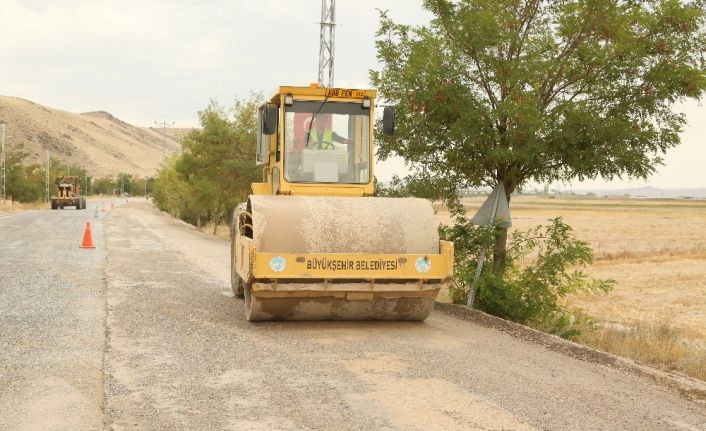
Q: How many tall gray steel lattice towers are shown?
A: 1